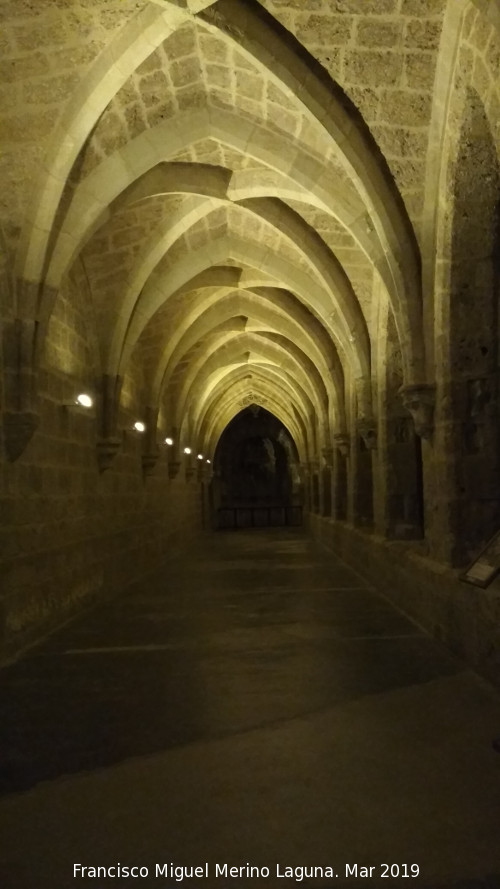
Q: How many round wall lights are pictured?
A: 6